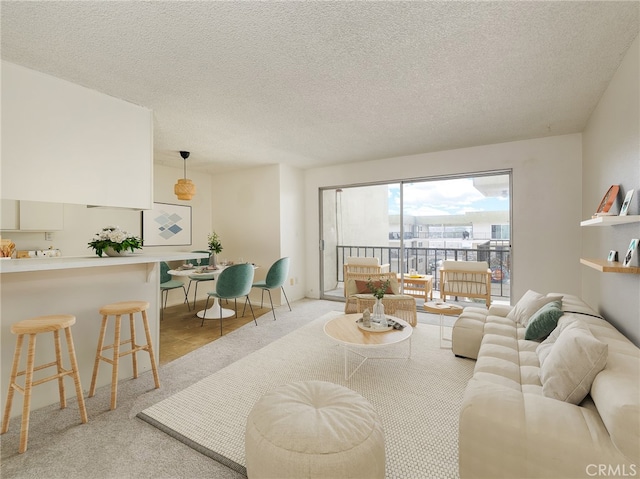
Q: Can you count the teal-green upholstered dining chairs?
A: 4